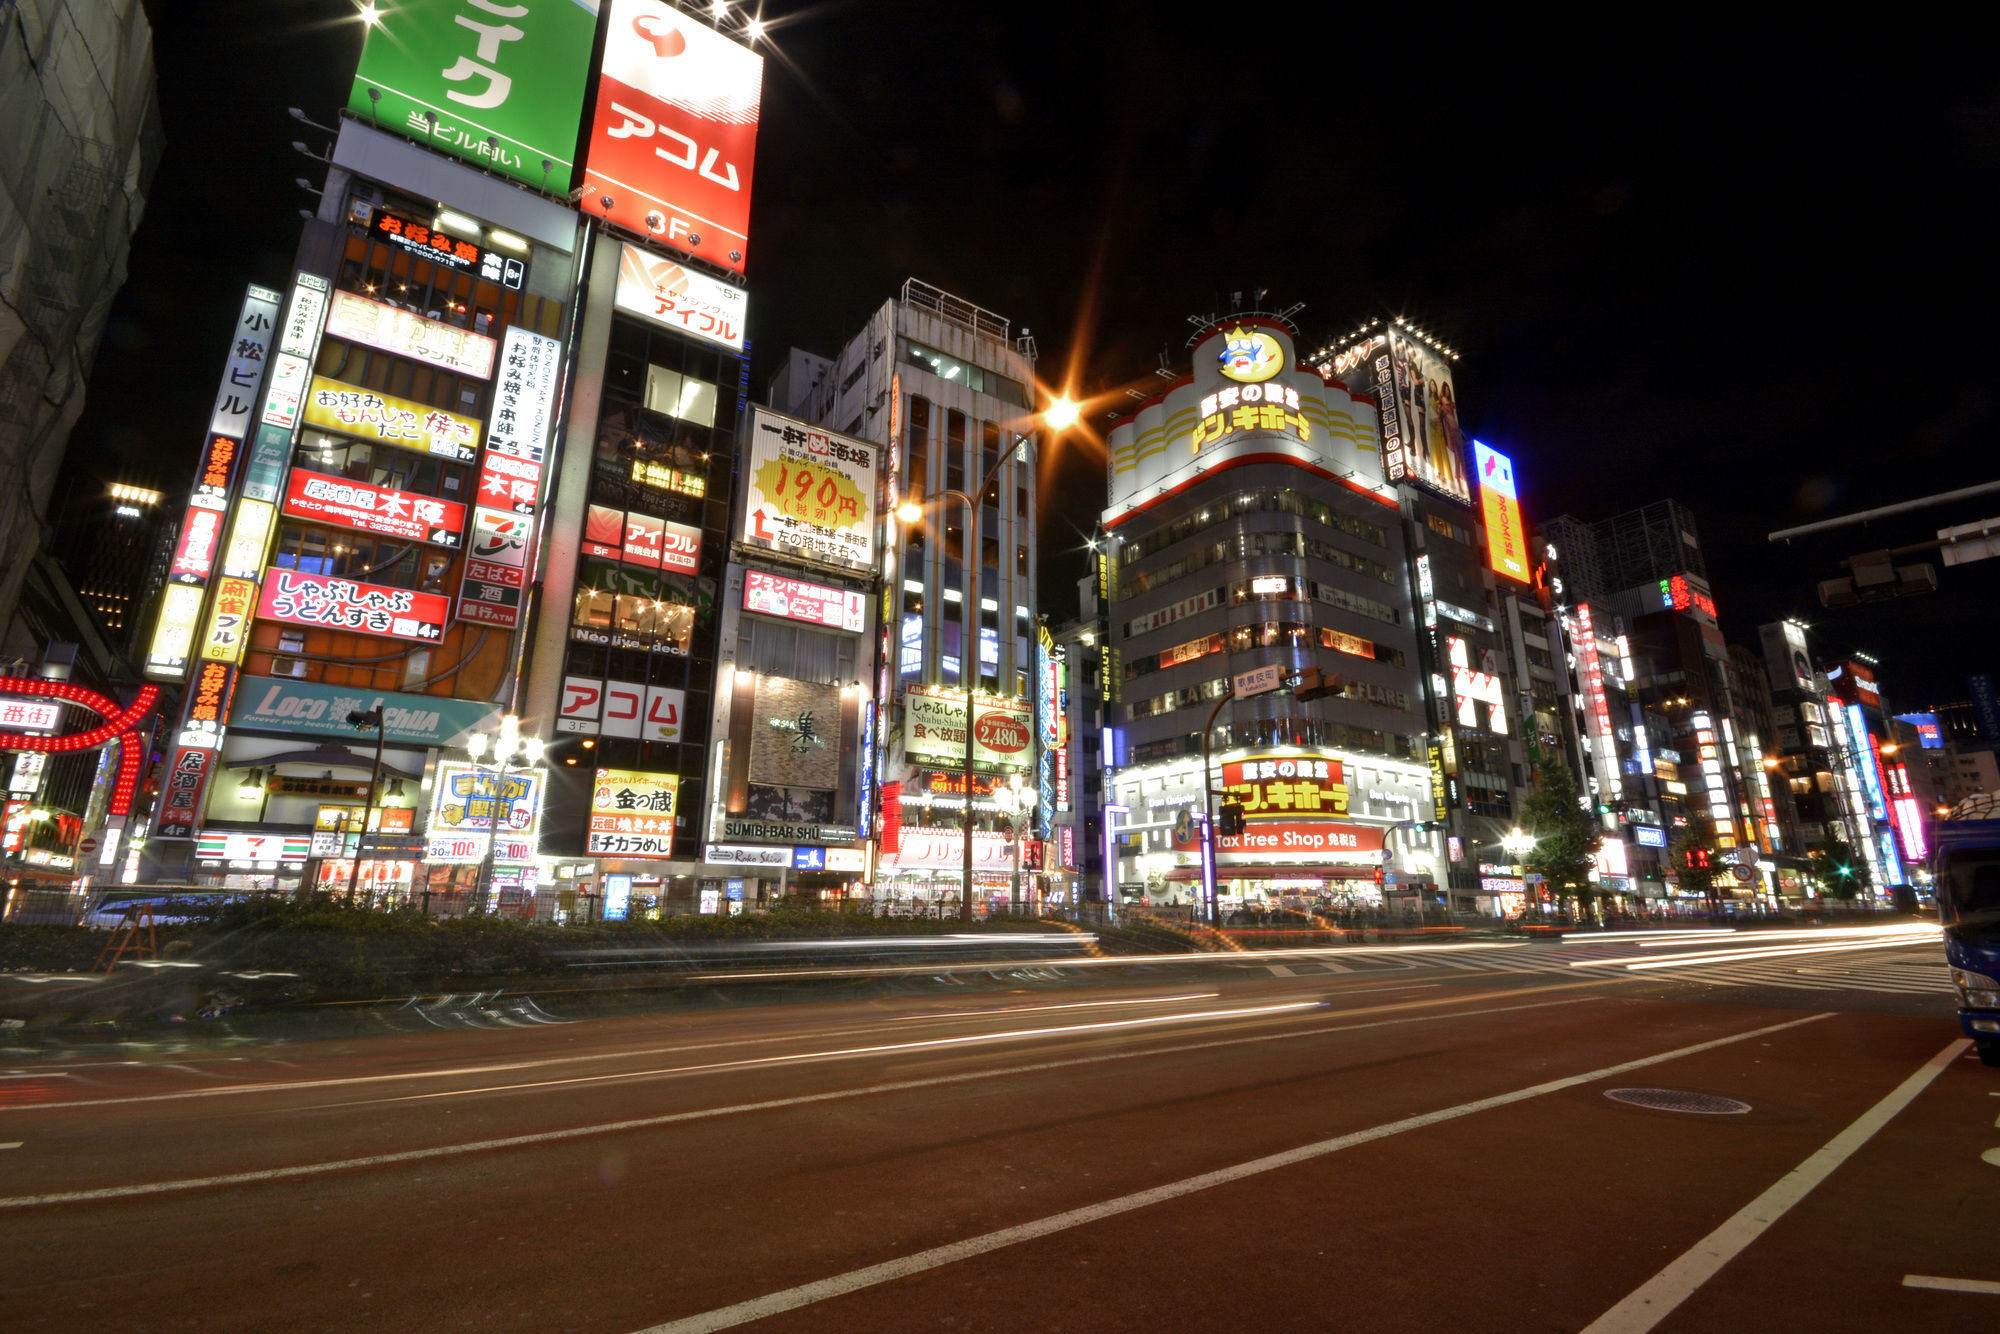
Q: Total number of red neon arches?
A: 1